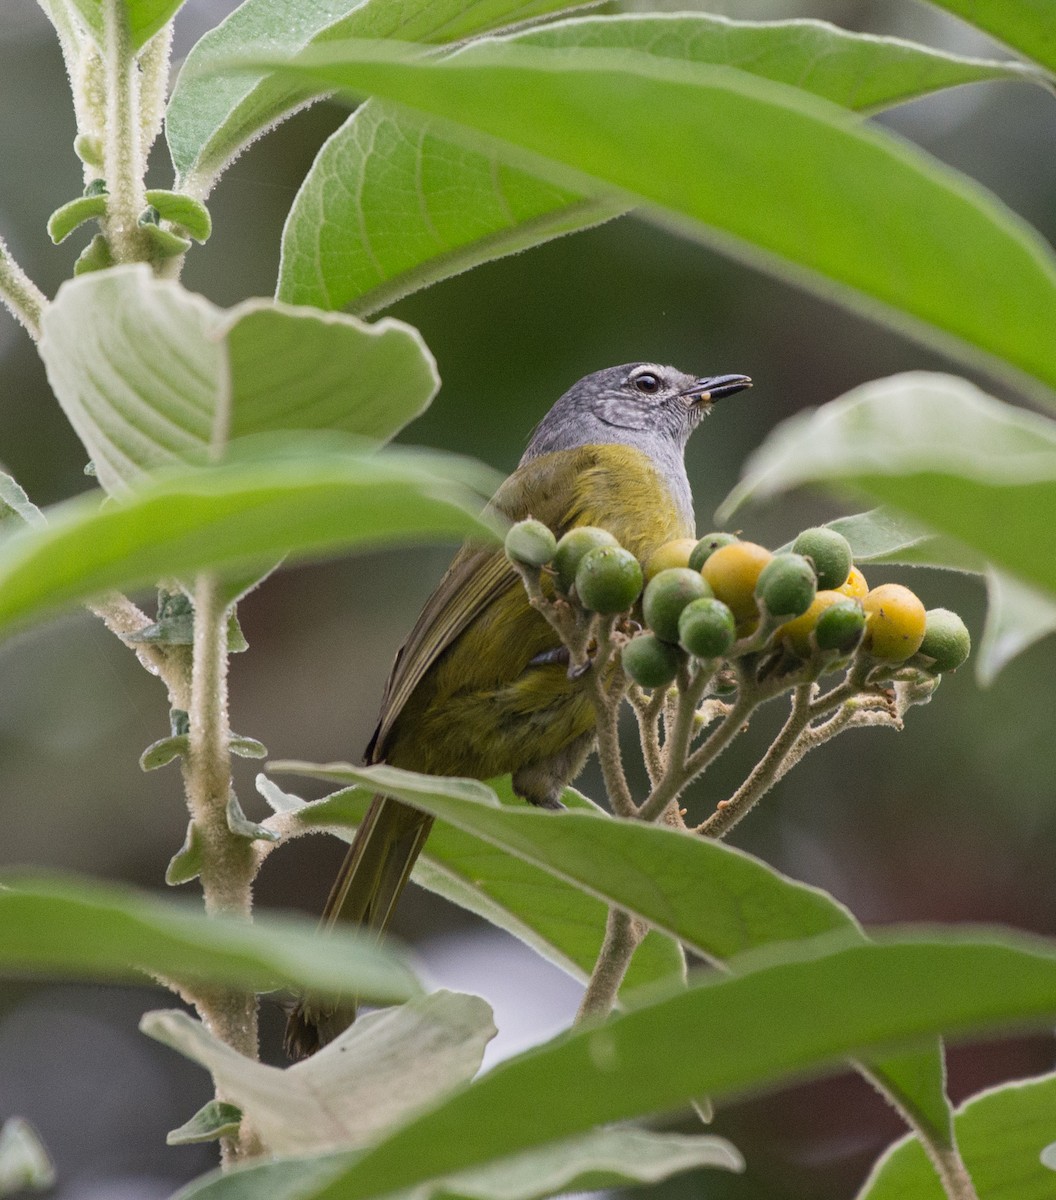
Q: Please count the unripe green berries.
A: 11